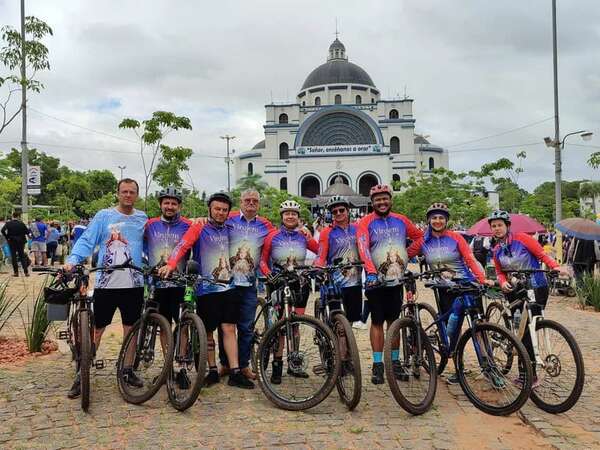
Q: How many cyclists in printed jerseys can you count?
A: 9